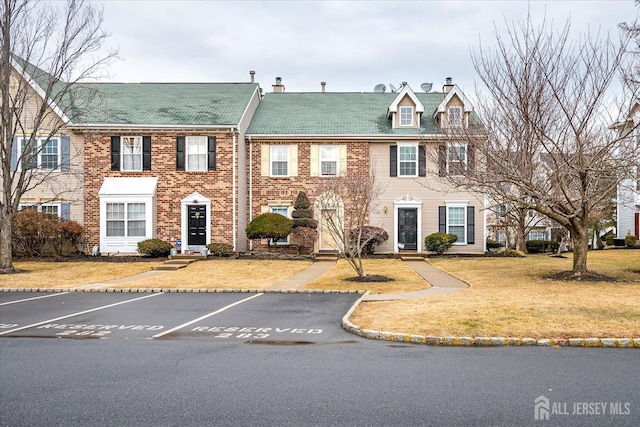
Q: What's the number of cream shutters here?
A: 6